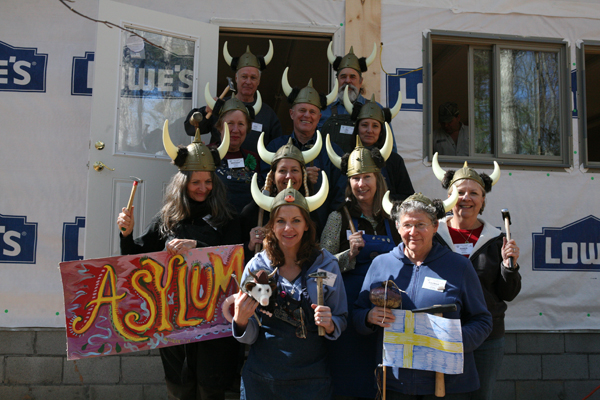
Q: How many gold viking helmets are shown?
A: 11